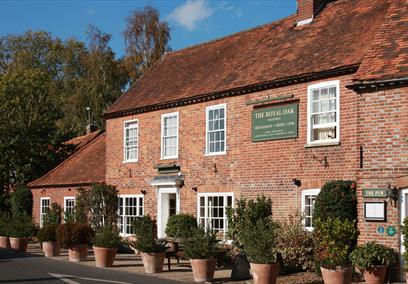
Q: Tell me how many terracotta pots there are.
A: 10